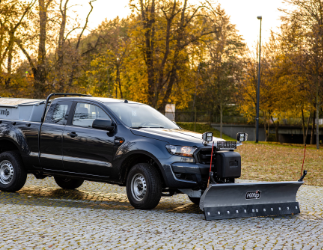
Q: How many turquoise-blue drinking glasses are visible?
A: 0